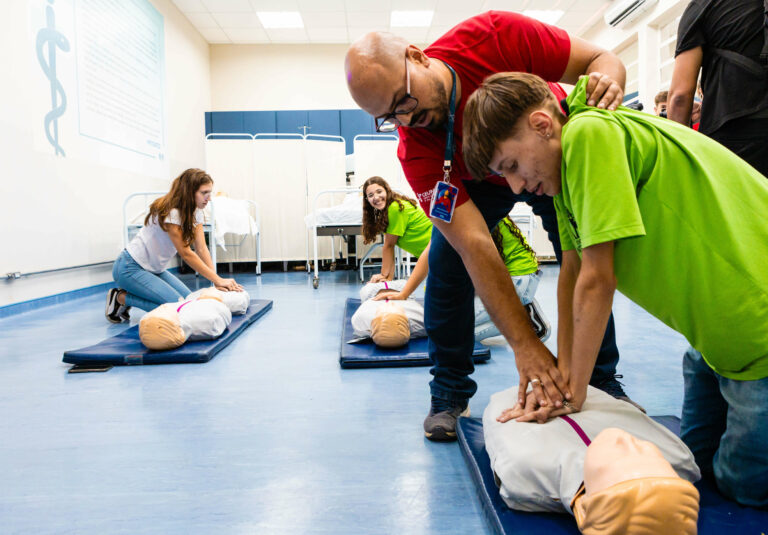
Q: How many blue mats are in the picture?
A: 3